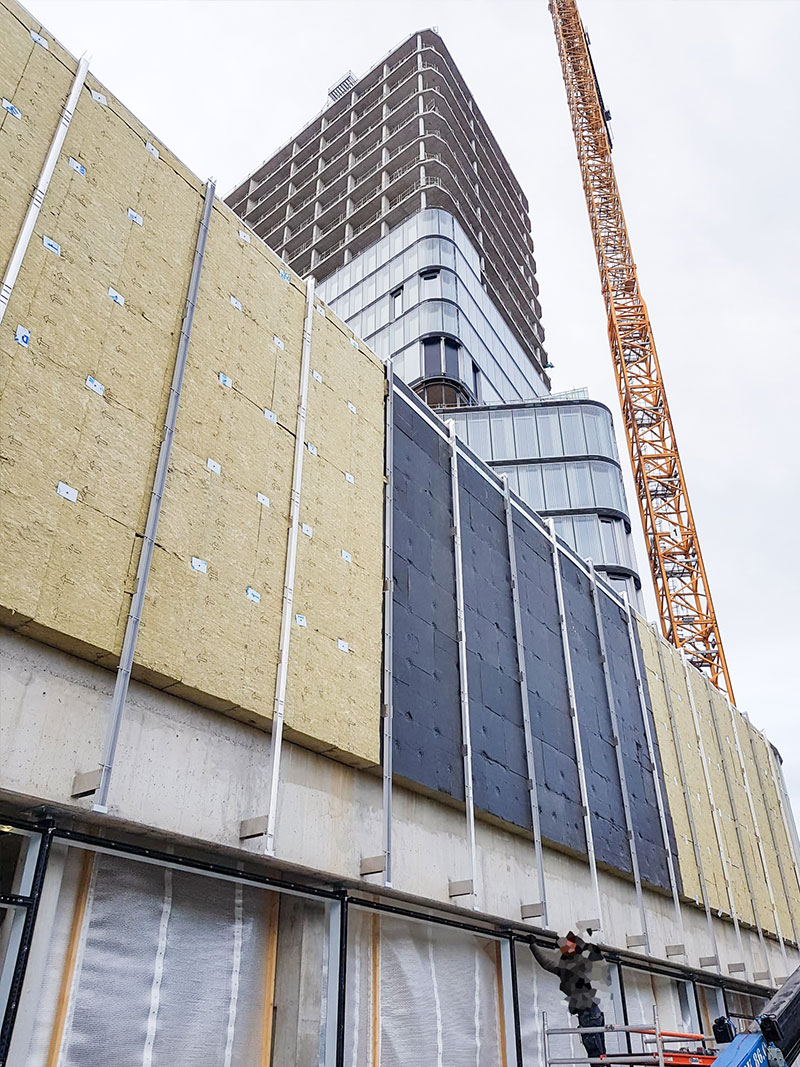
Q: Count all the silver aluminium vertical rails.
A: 15